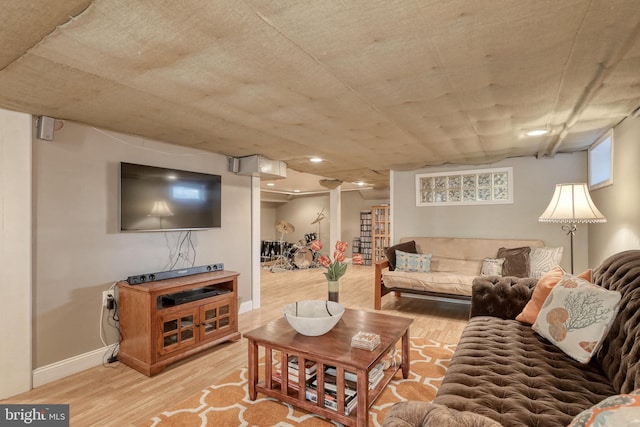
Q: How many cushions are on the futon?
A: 5